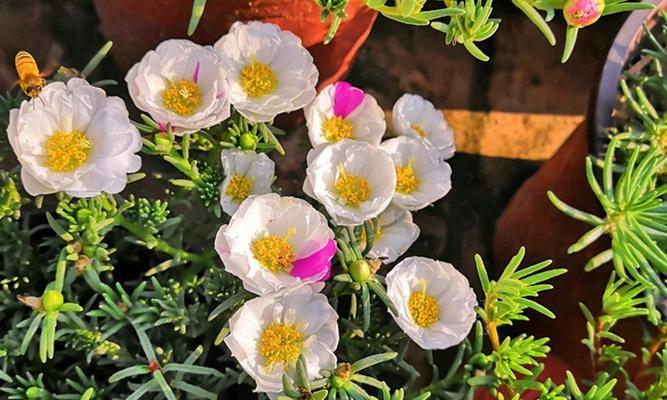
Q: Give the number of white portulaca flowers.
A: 12